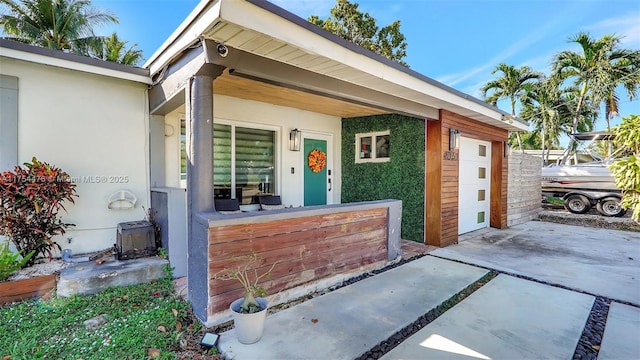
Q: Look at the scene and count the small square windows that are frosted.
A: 4